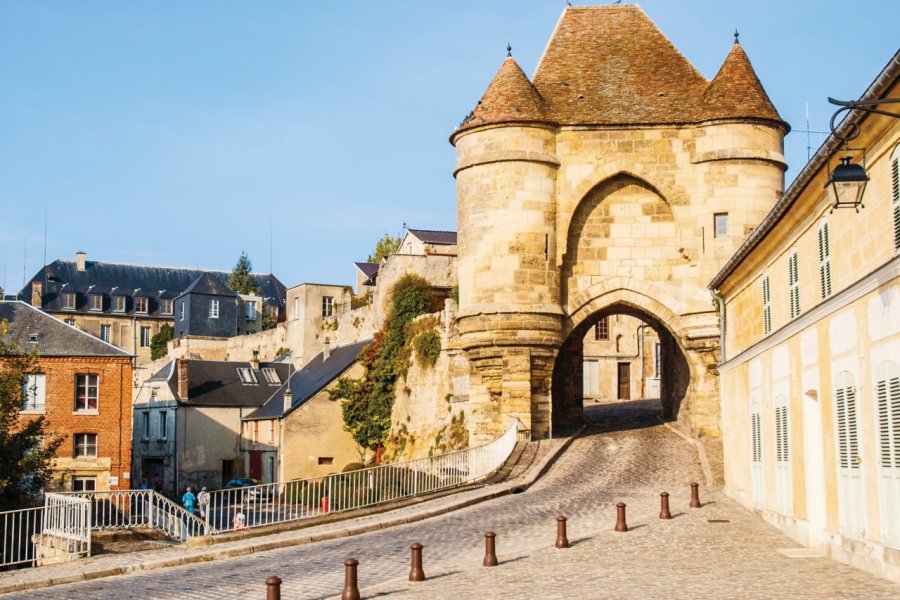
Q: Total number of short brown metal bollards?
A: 8